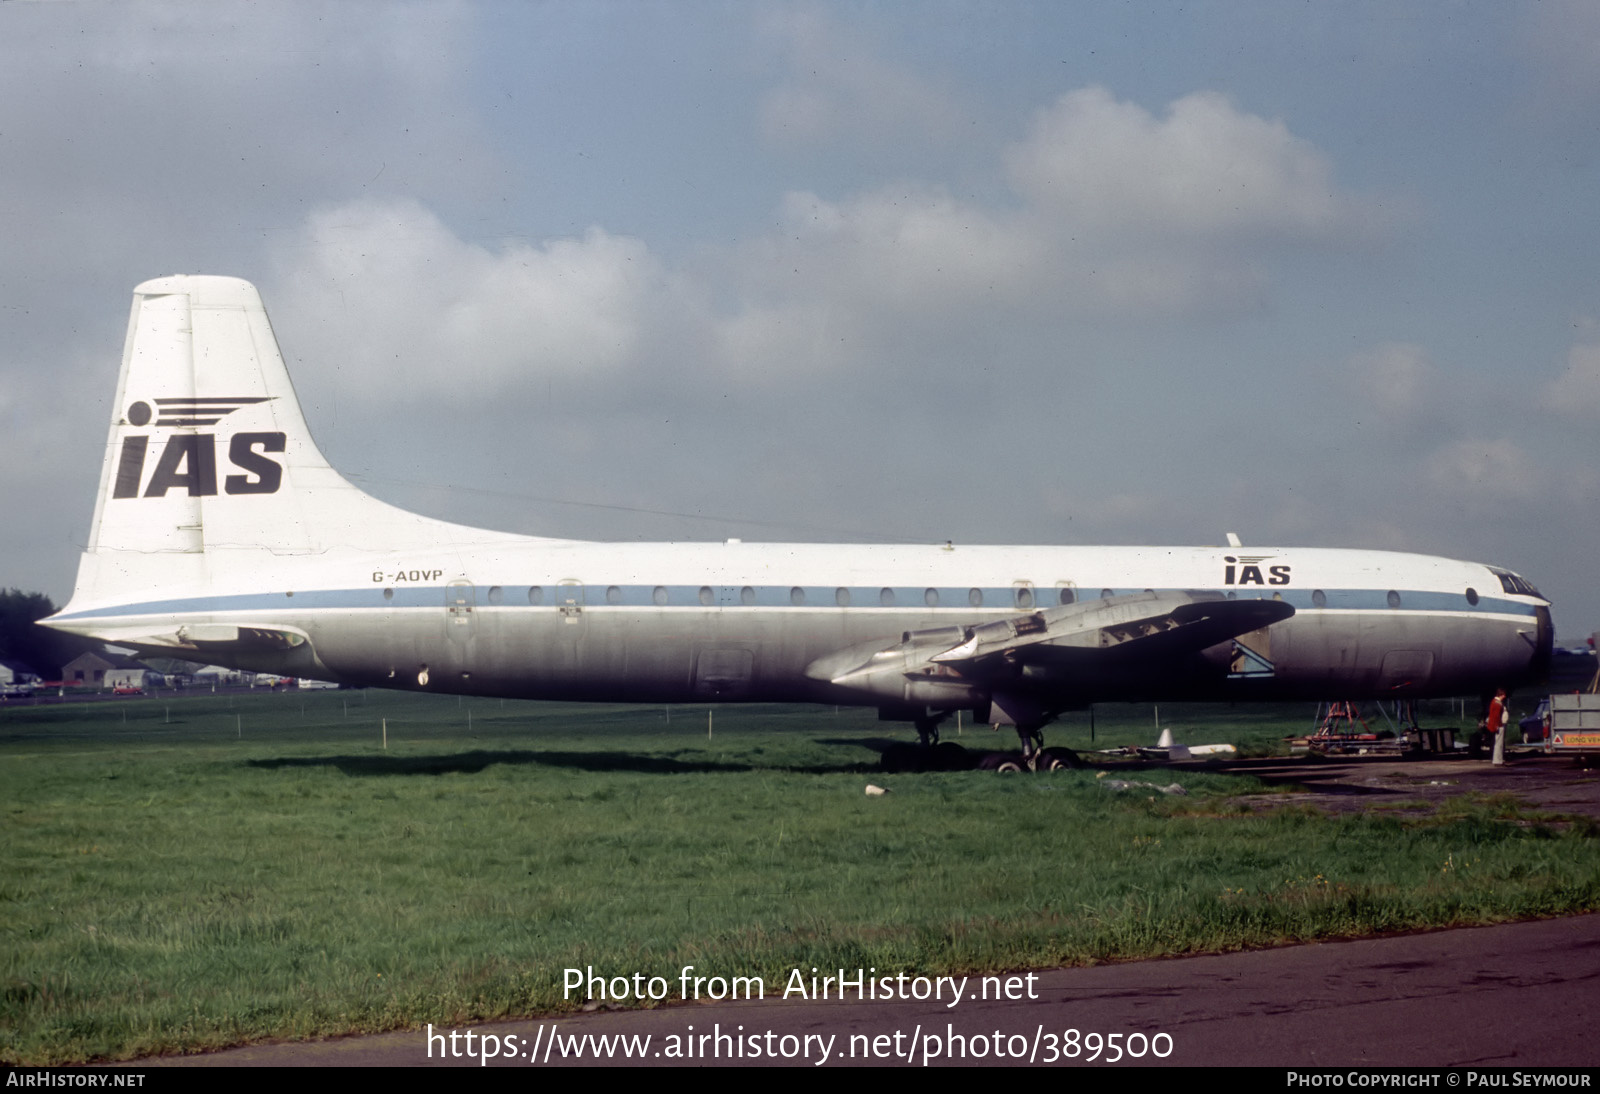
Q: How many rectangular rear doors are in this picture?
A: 2